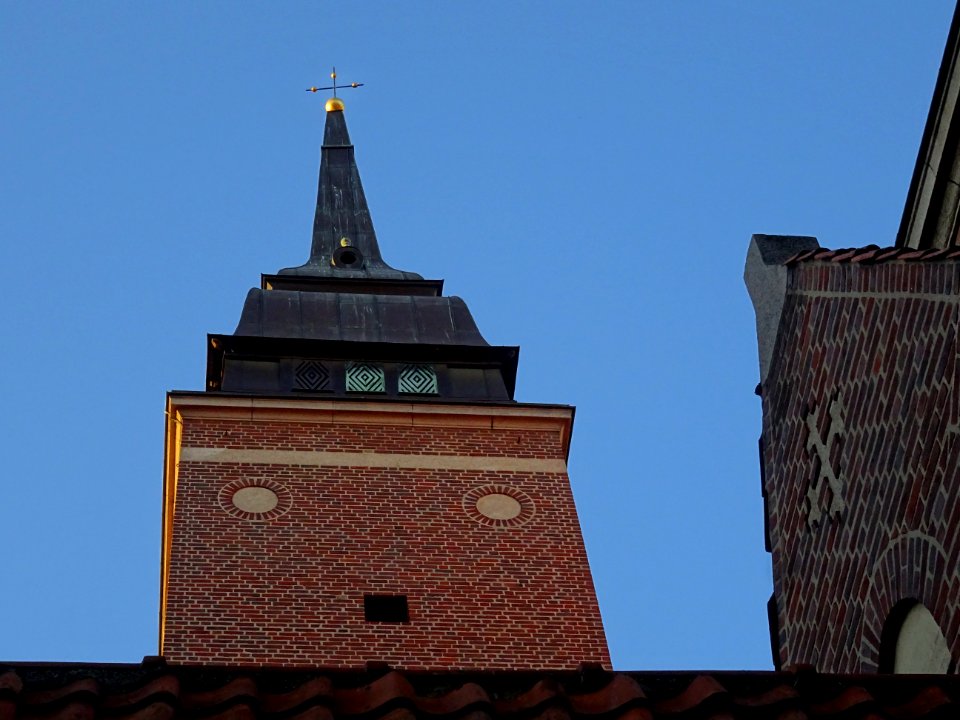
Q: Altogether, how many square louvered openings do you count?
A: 3